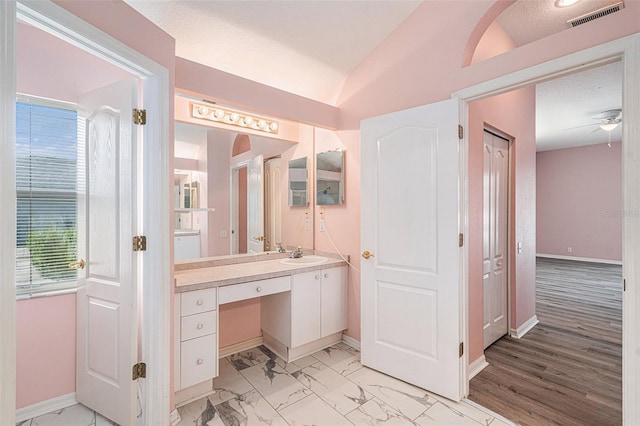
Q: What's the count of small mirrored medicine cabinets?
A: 1